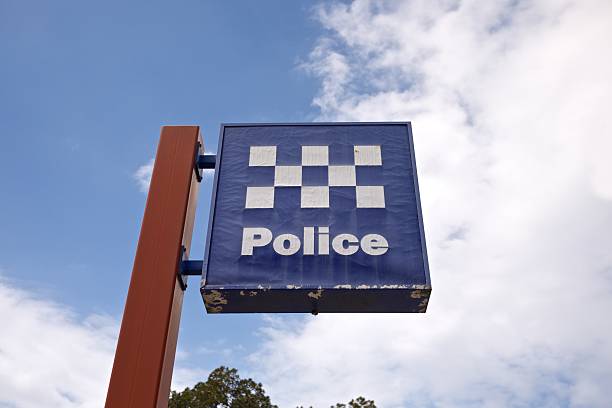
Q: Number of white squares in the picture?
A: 8